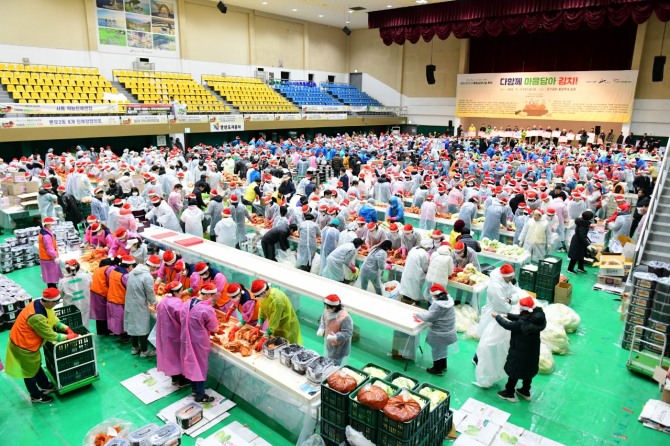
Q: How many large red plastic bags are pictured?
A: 3